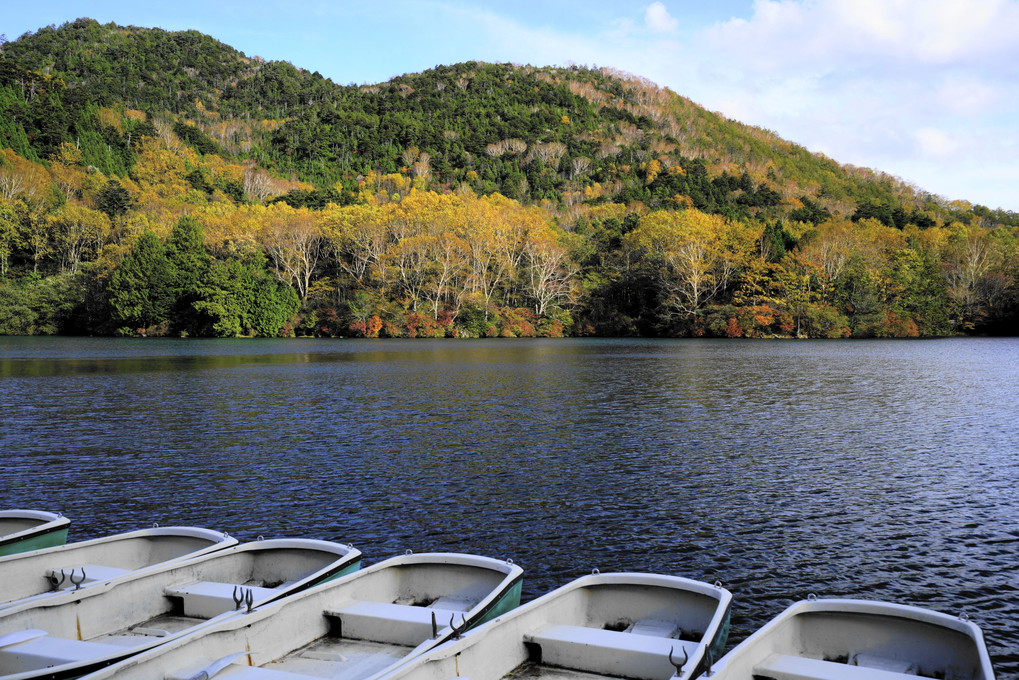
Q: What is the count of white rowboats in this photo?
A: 6